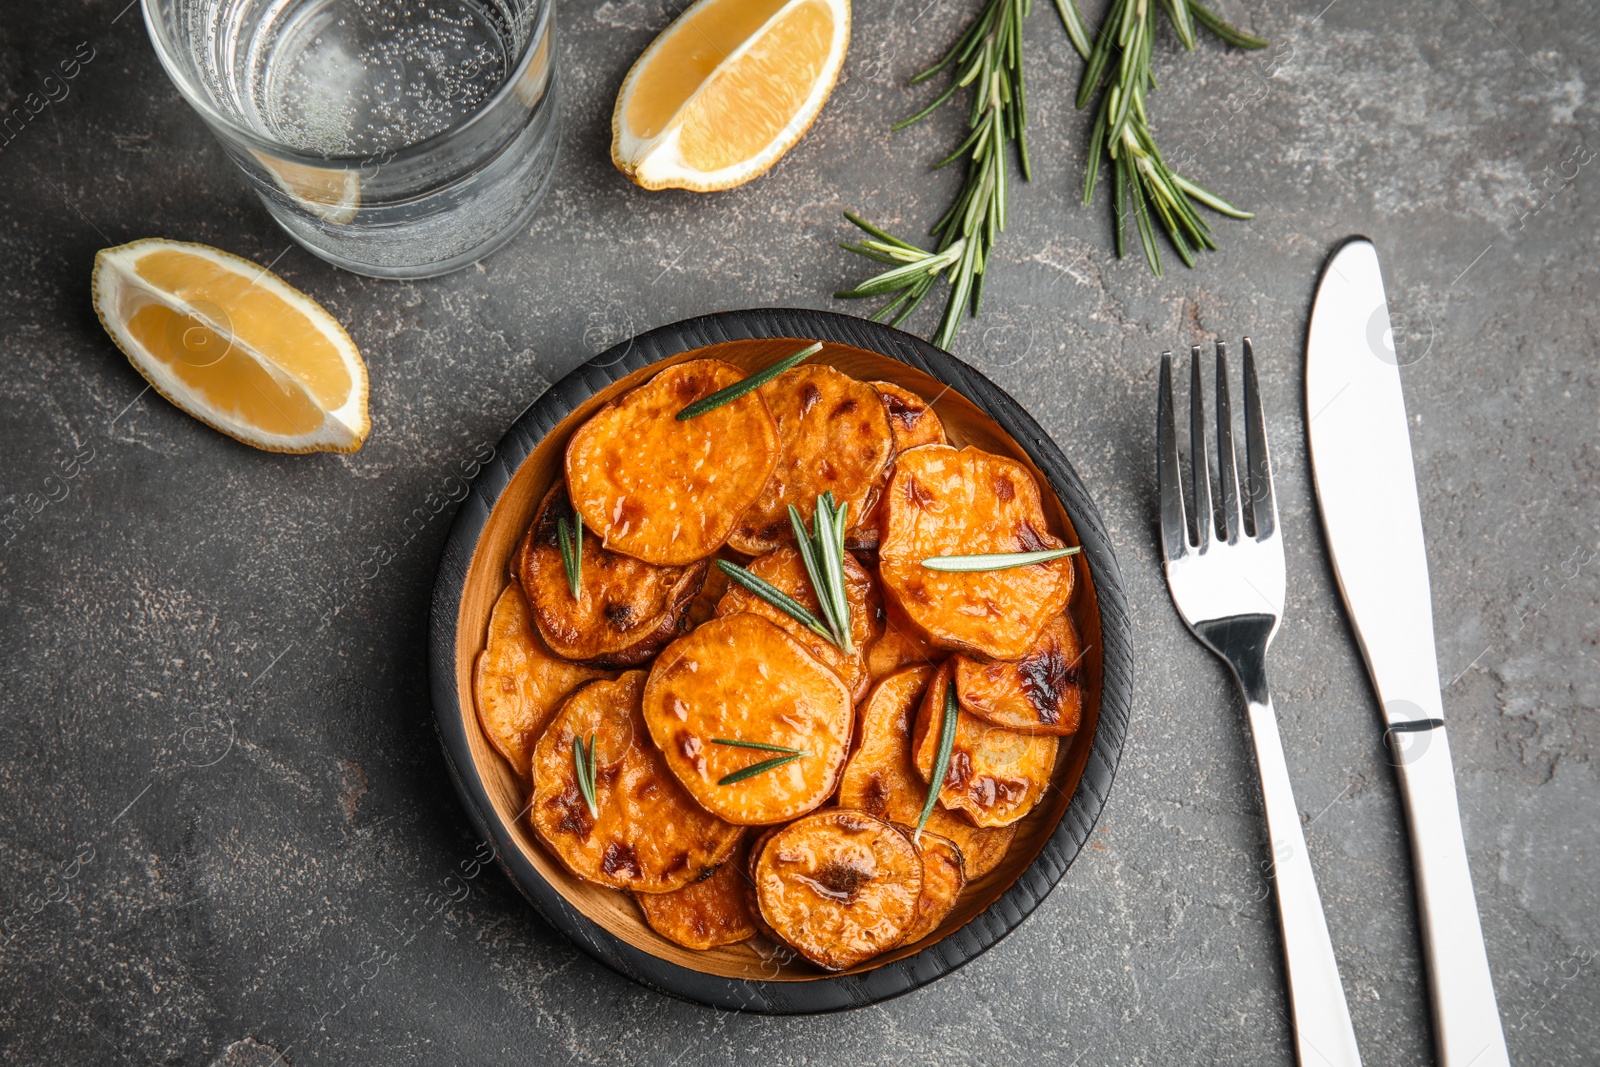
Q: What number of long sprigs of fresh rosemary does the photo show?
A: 2